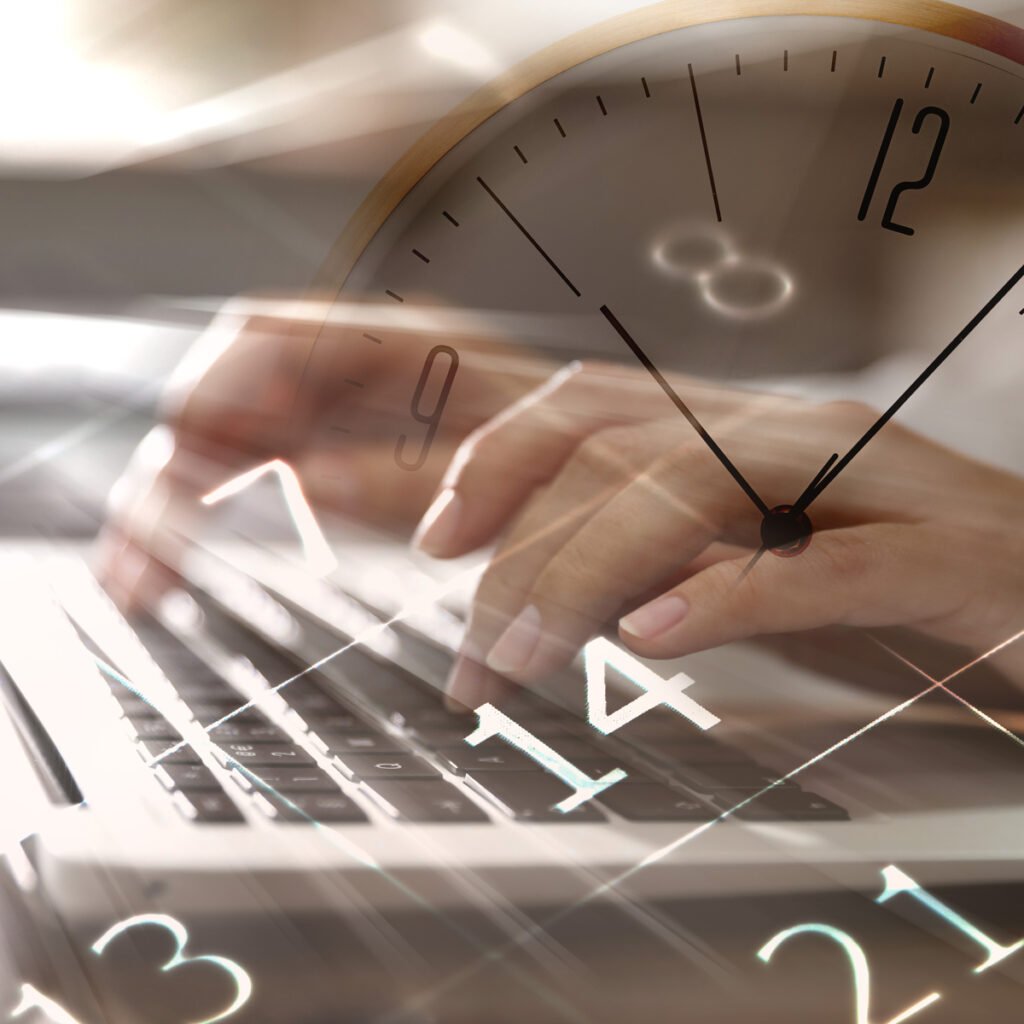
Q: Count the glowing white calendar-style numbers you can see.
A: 5